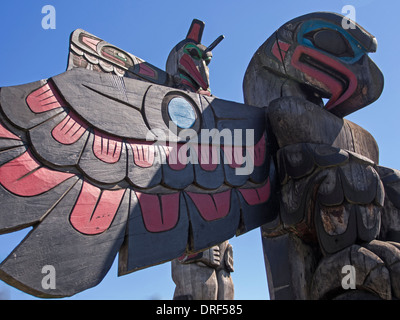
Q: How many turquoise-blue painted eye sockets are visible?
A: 1